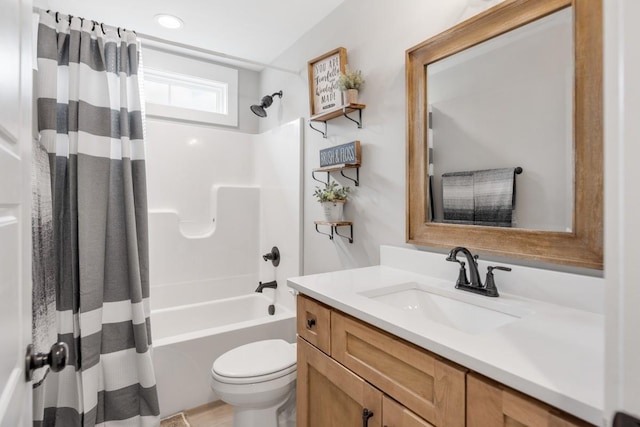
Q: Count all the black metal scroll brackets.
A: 6